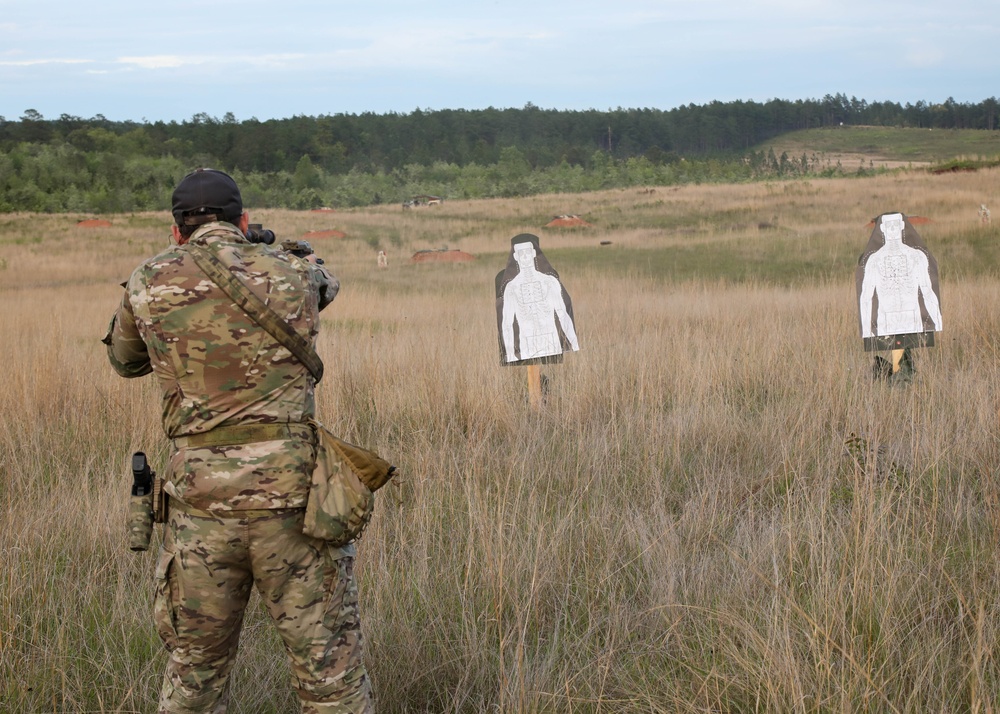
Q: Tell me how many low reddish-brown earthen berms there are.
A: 6